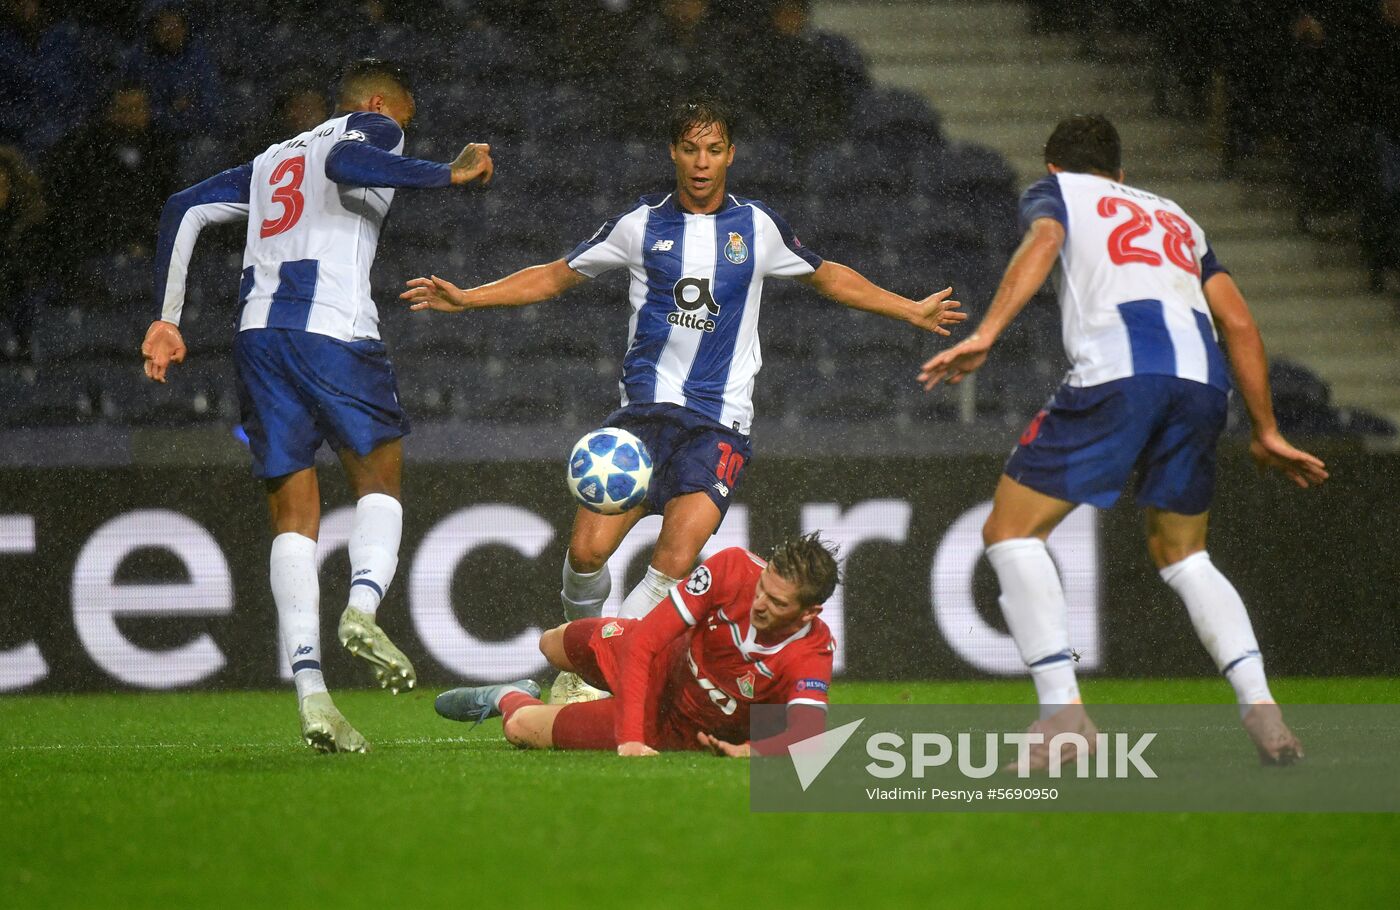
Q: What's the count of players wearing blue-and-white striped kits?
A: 3